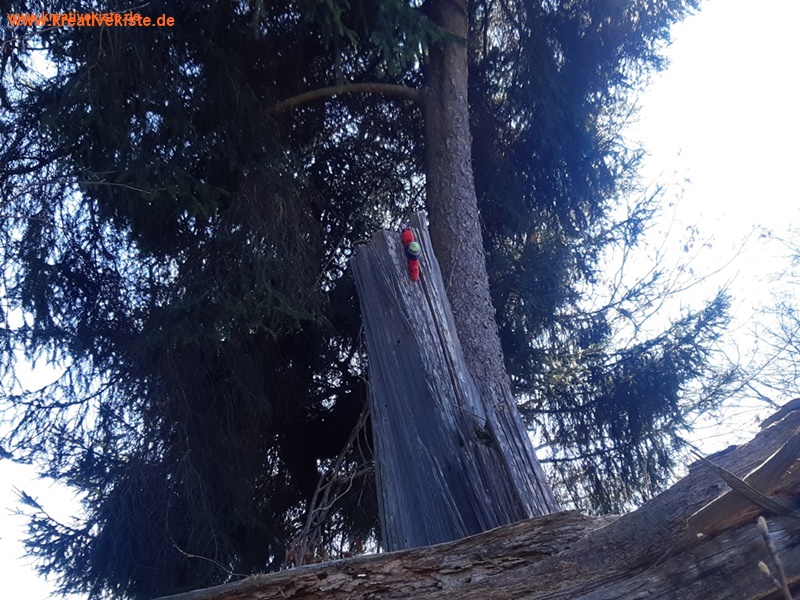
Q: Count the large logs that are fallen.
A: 1